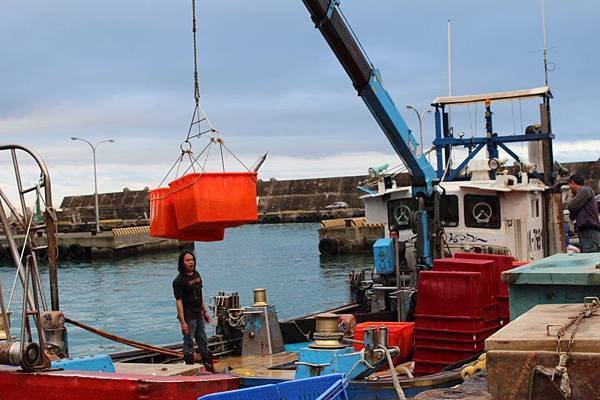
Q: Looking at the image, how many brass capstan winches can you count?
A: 2